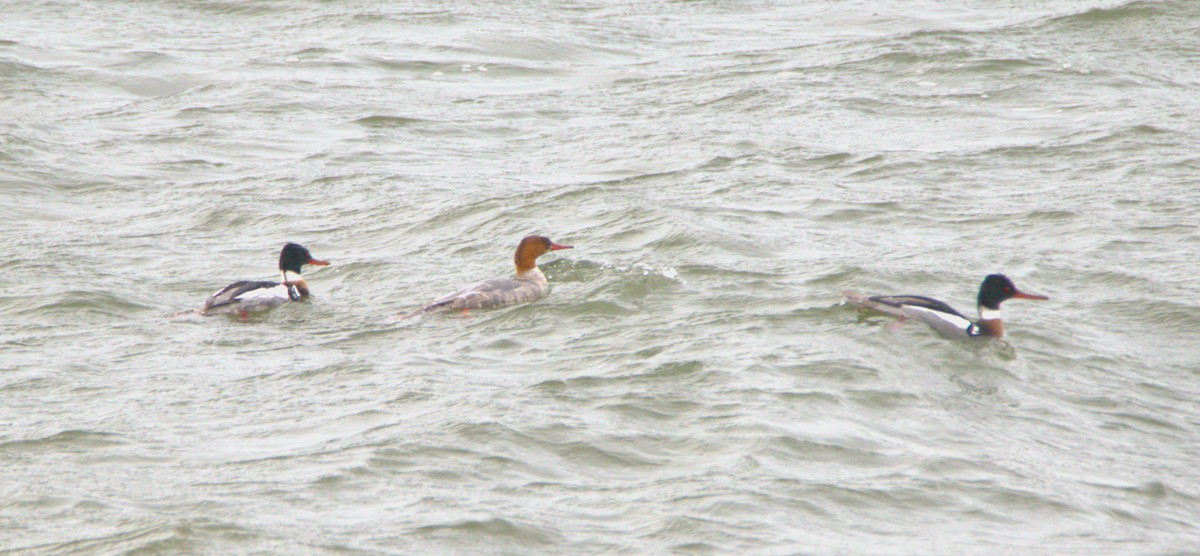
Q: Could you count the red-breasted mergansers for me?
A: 3